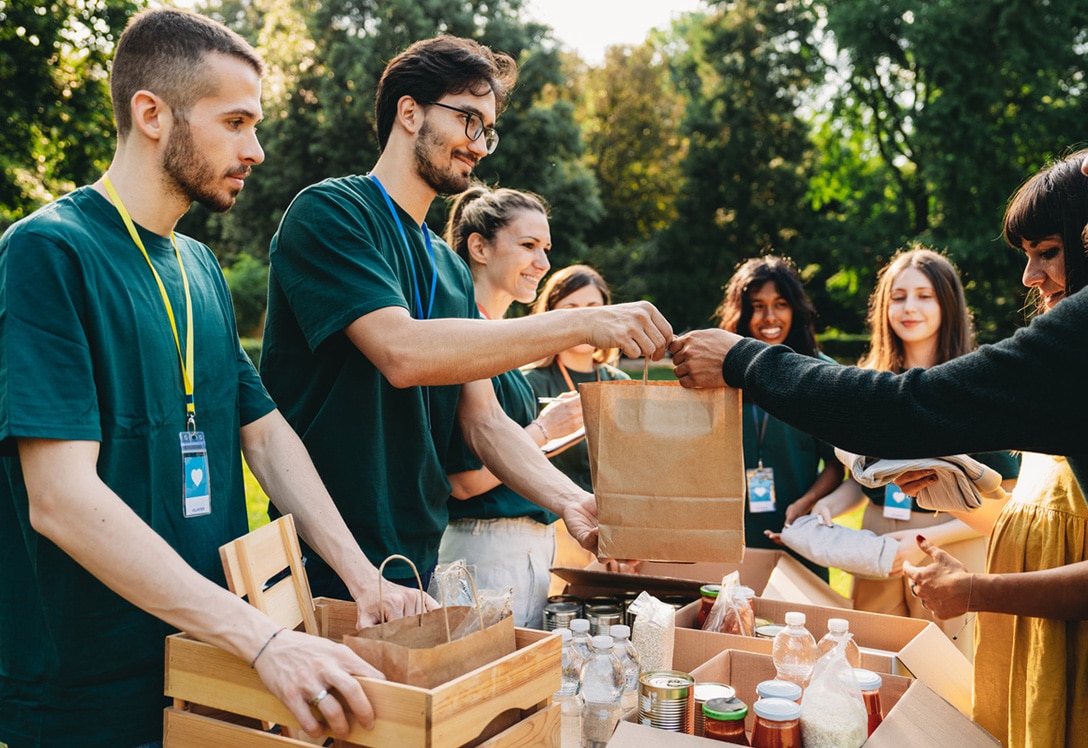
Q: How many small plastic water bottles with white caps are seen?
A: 6